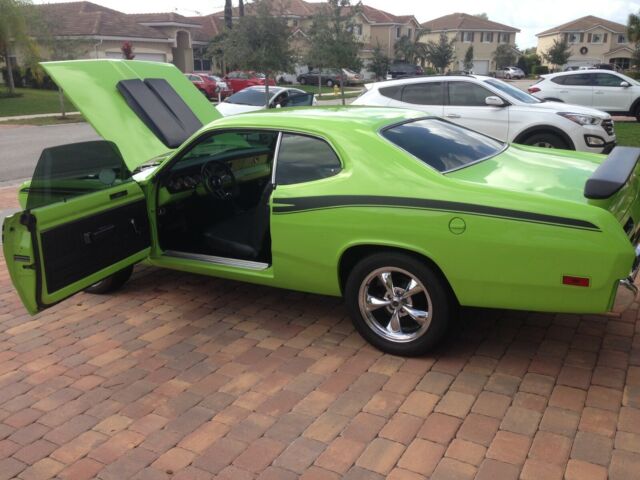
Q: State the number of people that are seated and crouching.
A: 0